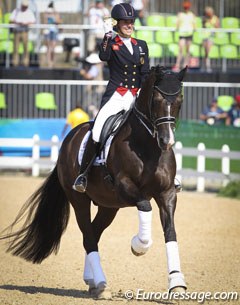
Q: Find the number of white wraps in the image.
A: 4